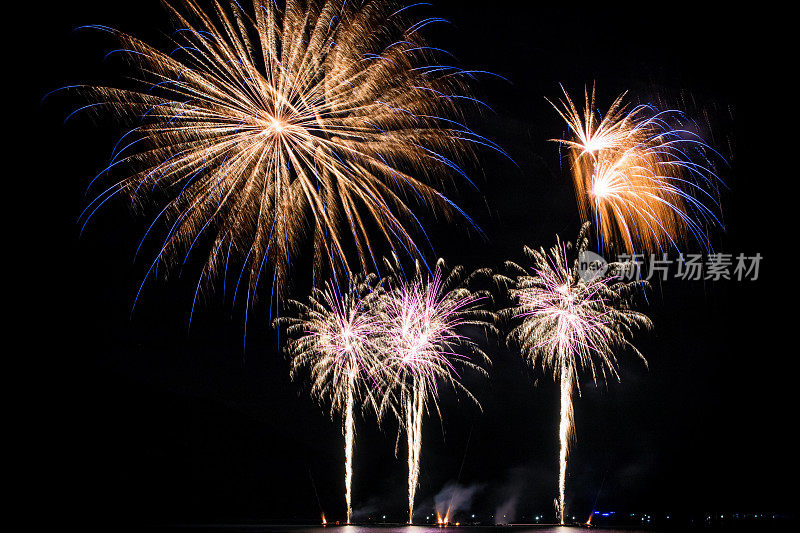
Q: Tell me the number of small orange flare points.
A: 4